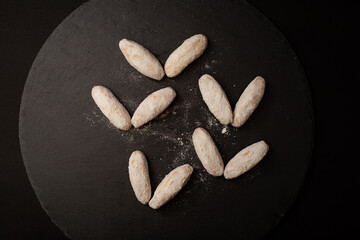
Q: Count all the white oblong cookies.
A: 10